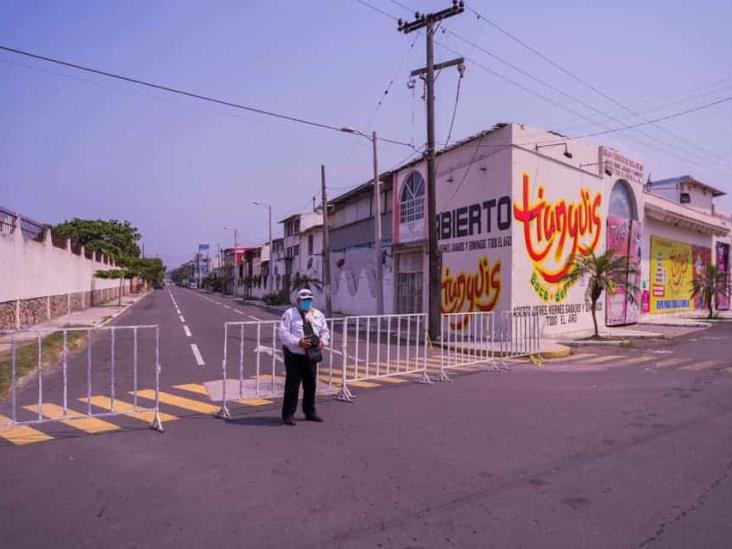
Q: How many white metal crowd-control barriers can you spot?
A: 5